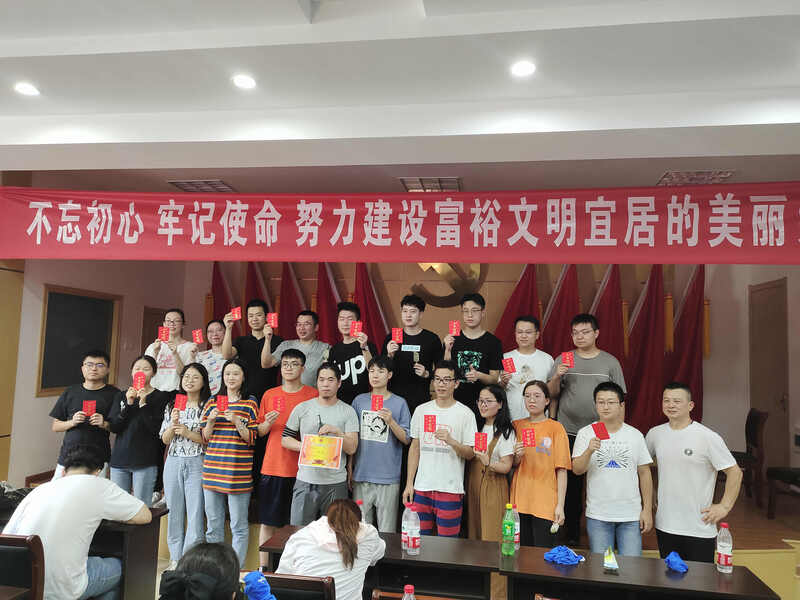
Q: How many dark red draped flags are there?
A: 10